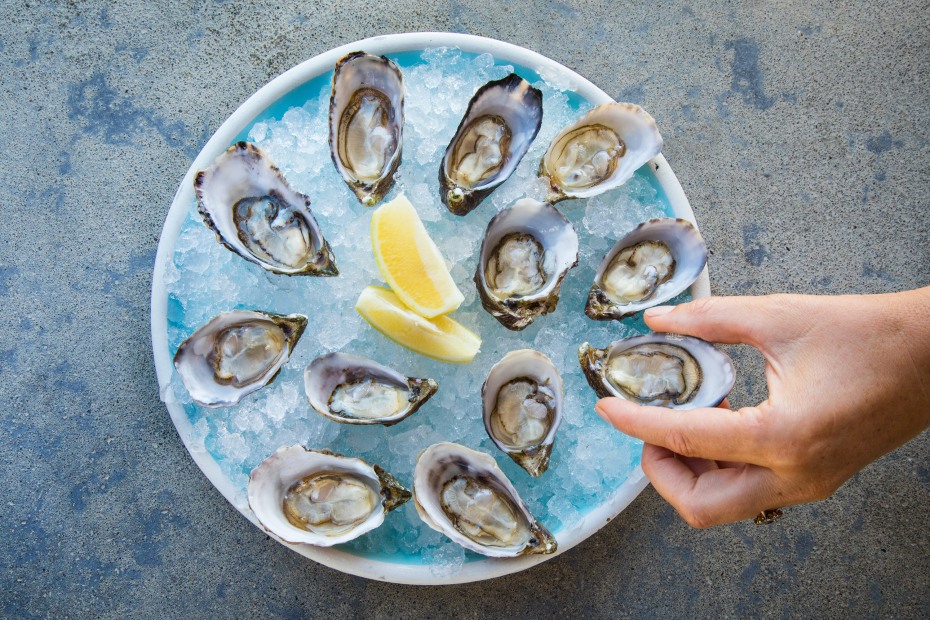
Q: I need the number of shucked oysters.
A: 12